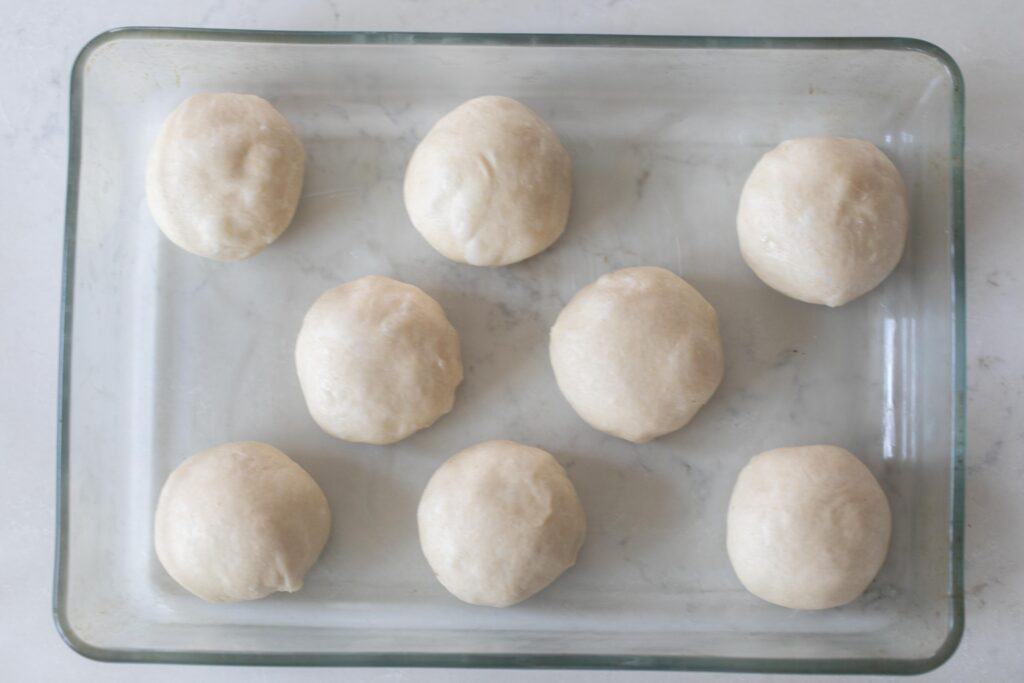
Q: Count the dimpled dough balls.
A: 8